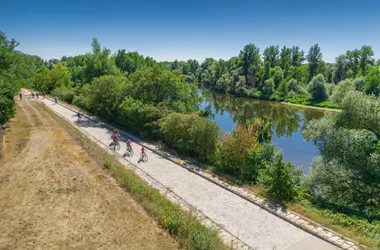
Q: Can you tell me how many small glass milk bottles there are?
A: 0